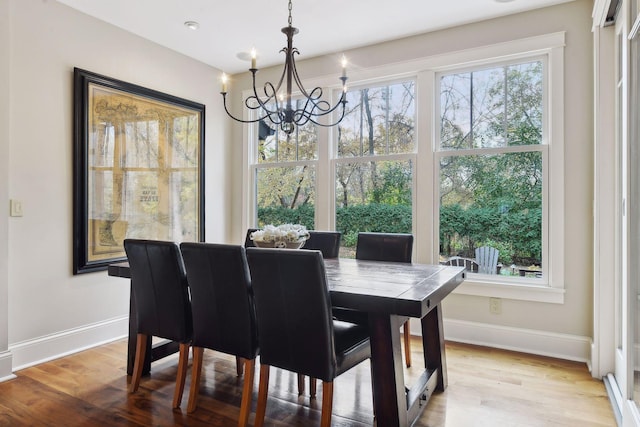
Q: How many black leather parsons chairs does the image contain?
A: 6